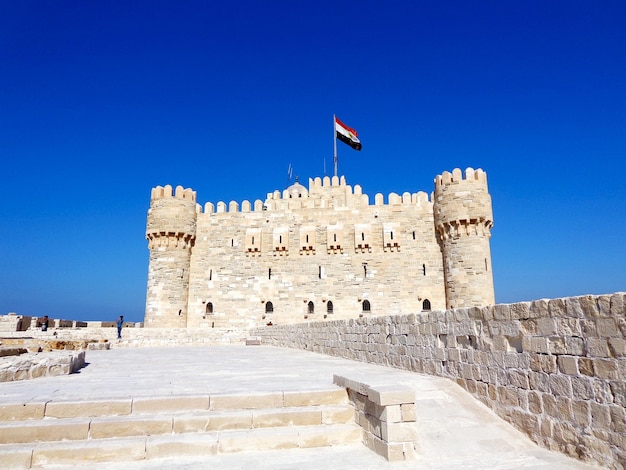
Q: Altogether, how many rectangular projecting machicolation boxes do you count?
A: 6